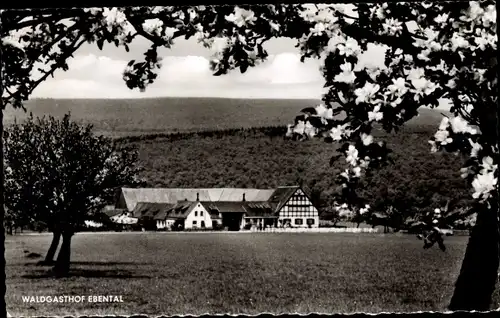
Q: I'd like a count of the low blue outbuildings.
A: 0